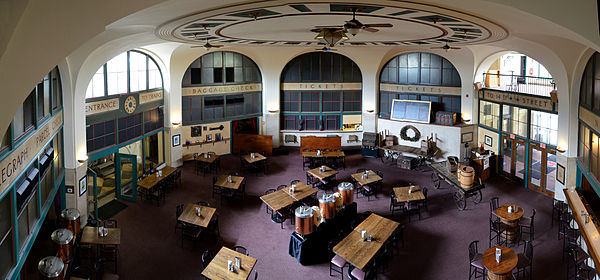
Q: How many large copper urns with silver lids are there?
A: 6